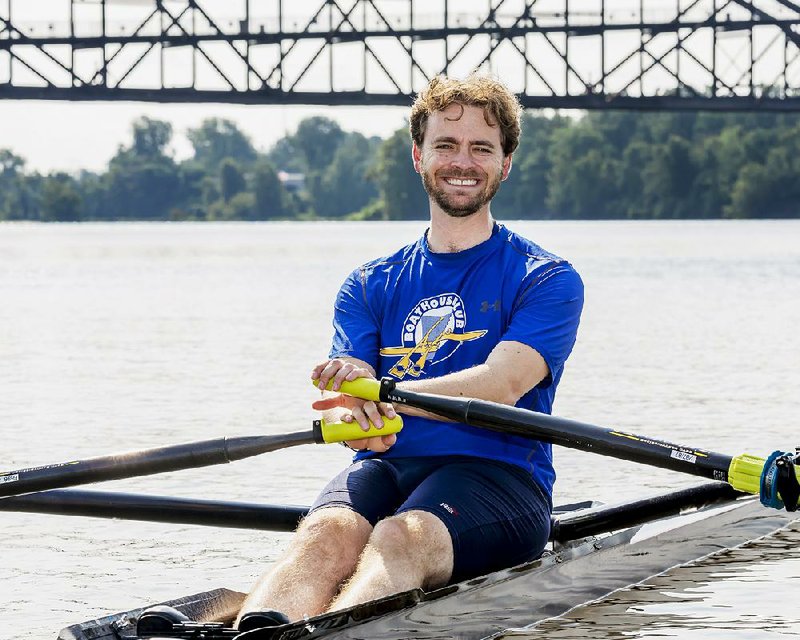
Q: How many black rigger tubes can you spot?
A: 2